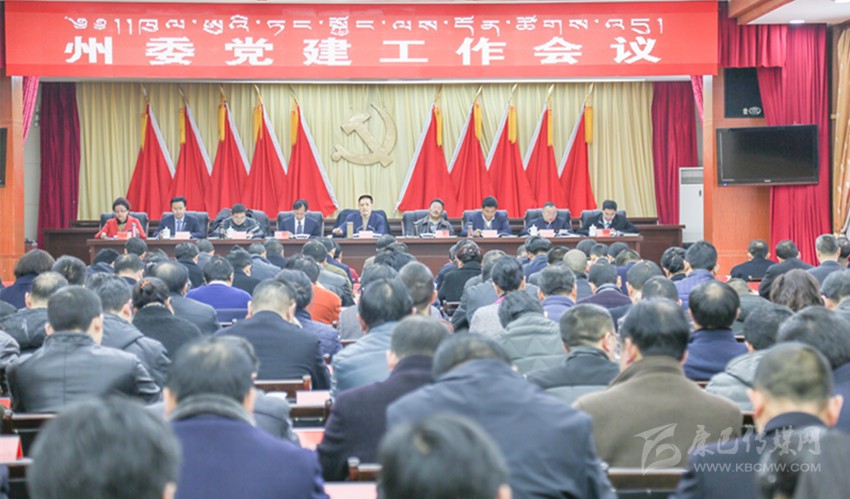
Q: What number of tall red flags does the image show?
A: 10